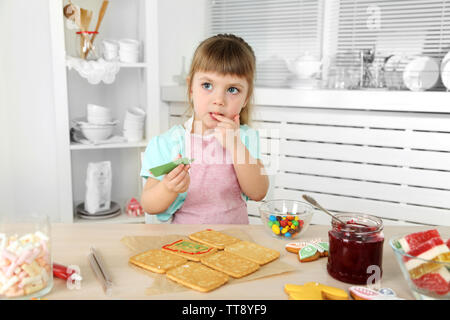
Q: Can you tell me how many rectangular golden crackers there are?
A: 6